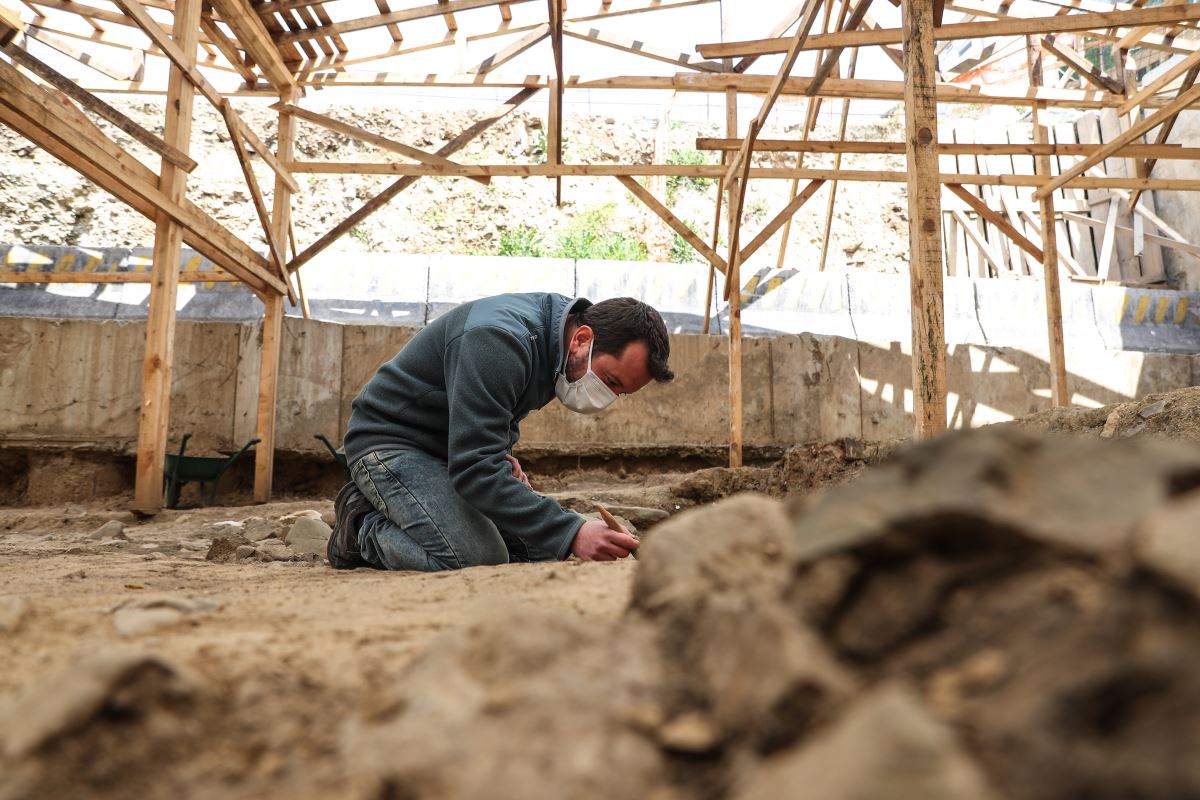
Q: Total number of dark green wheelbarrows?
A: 2